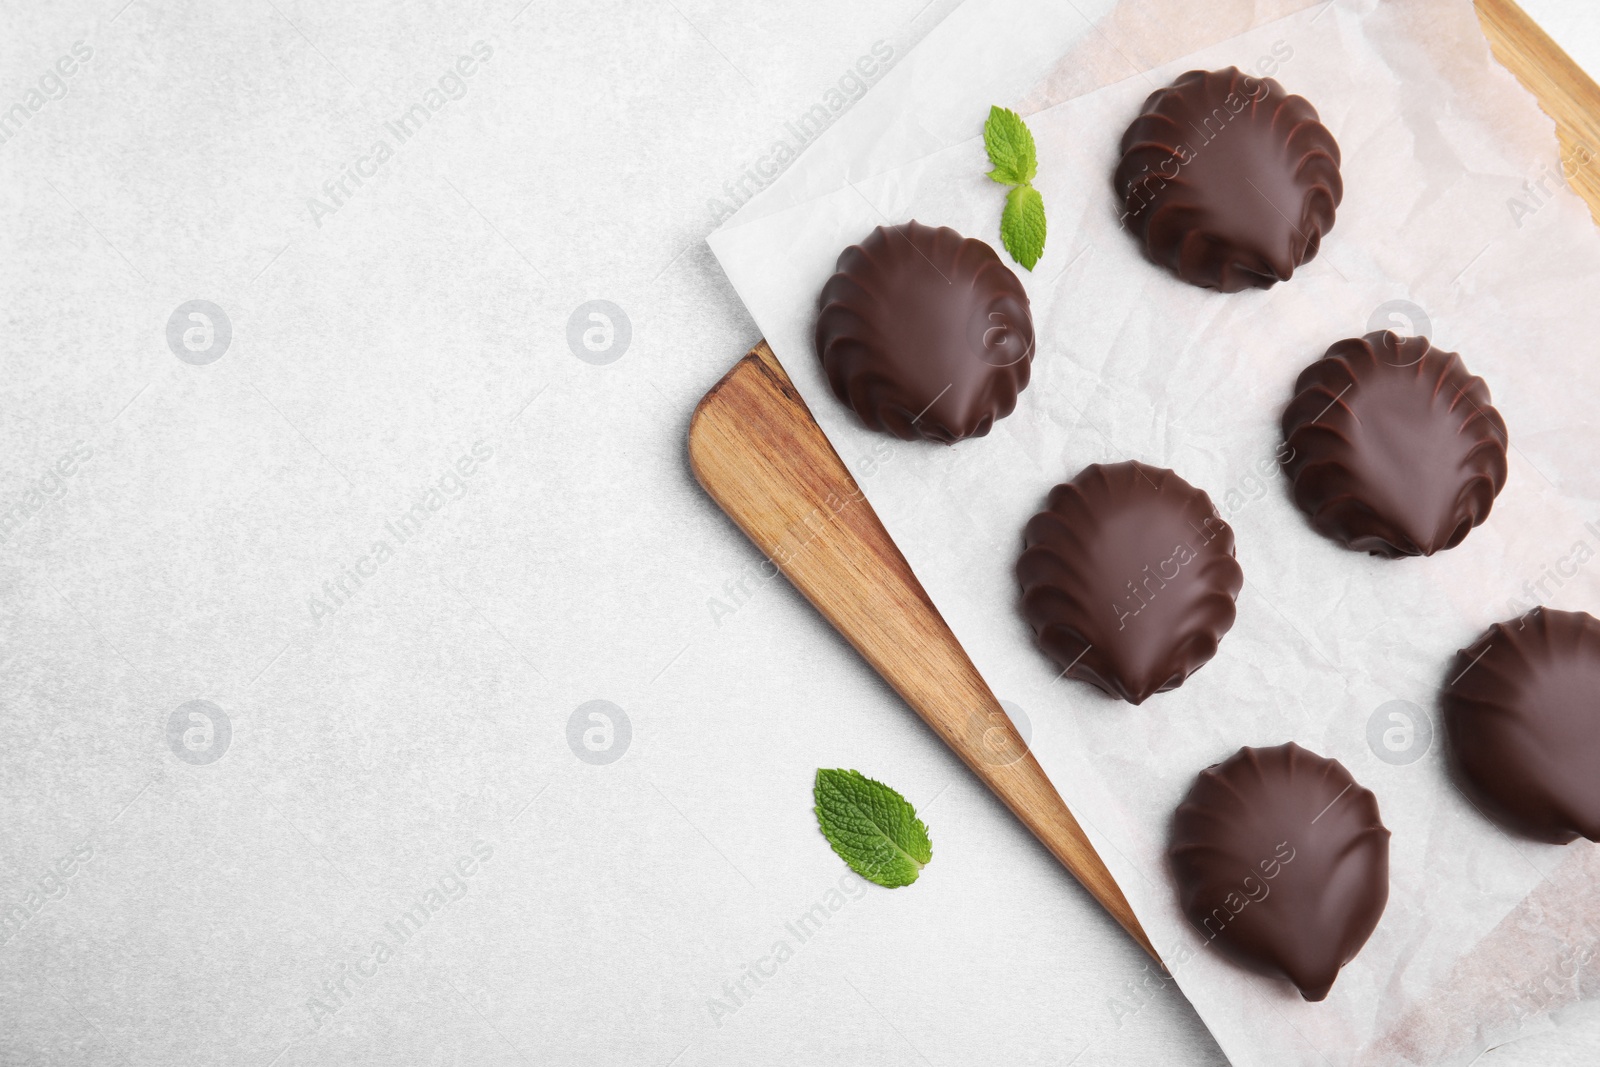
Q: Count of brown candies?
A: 6